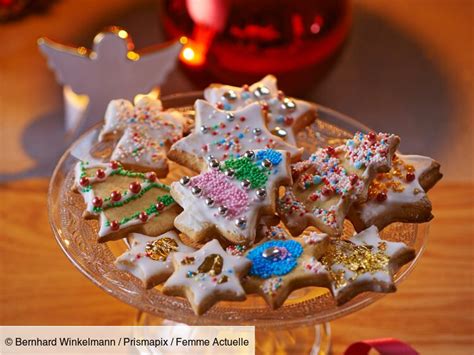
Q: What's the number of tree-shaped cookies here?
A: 3